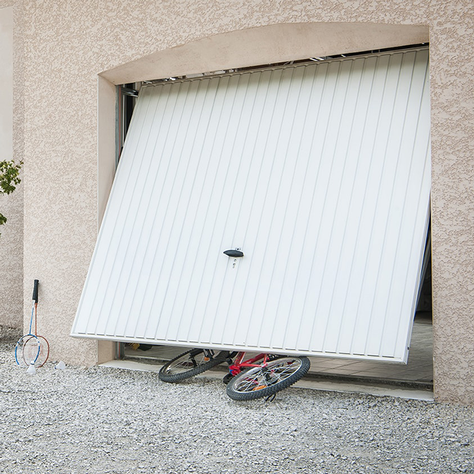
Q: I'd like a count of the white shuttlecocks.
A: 2